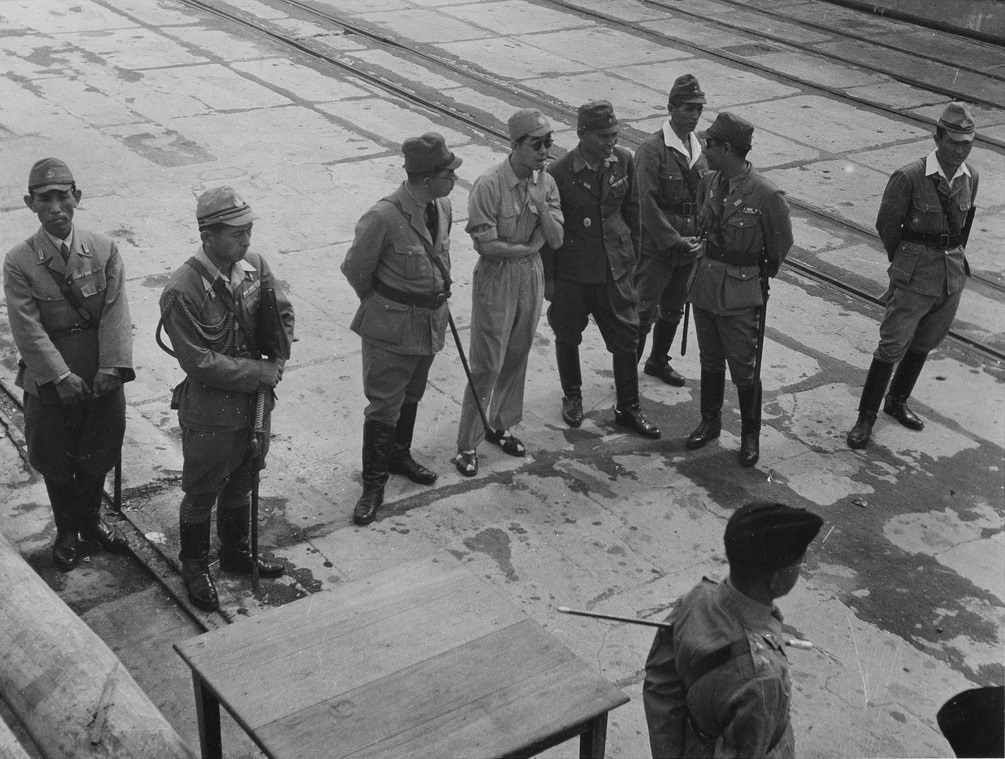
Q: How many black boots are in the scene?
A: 14